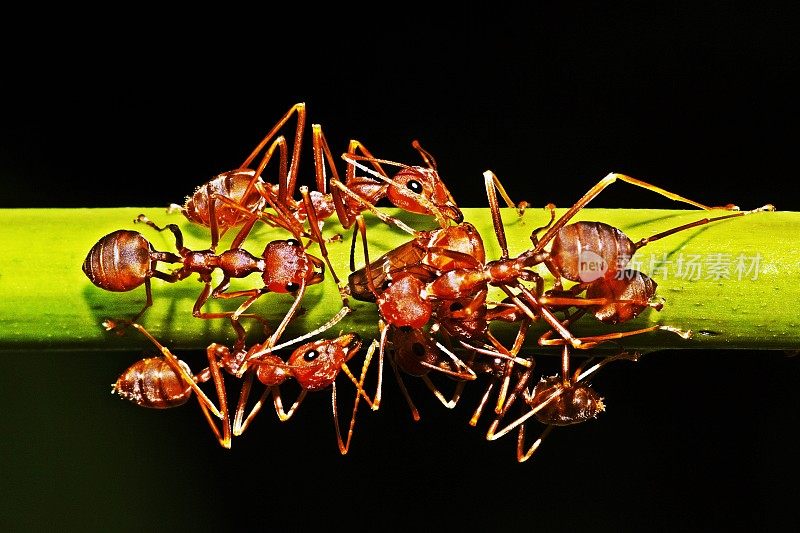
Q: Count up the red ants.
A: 6